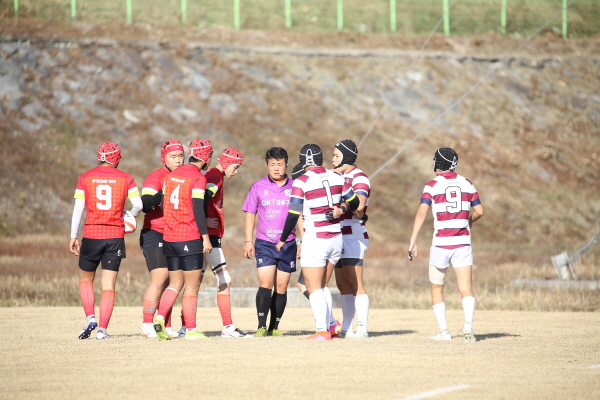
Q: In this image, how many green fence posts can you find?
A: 11